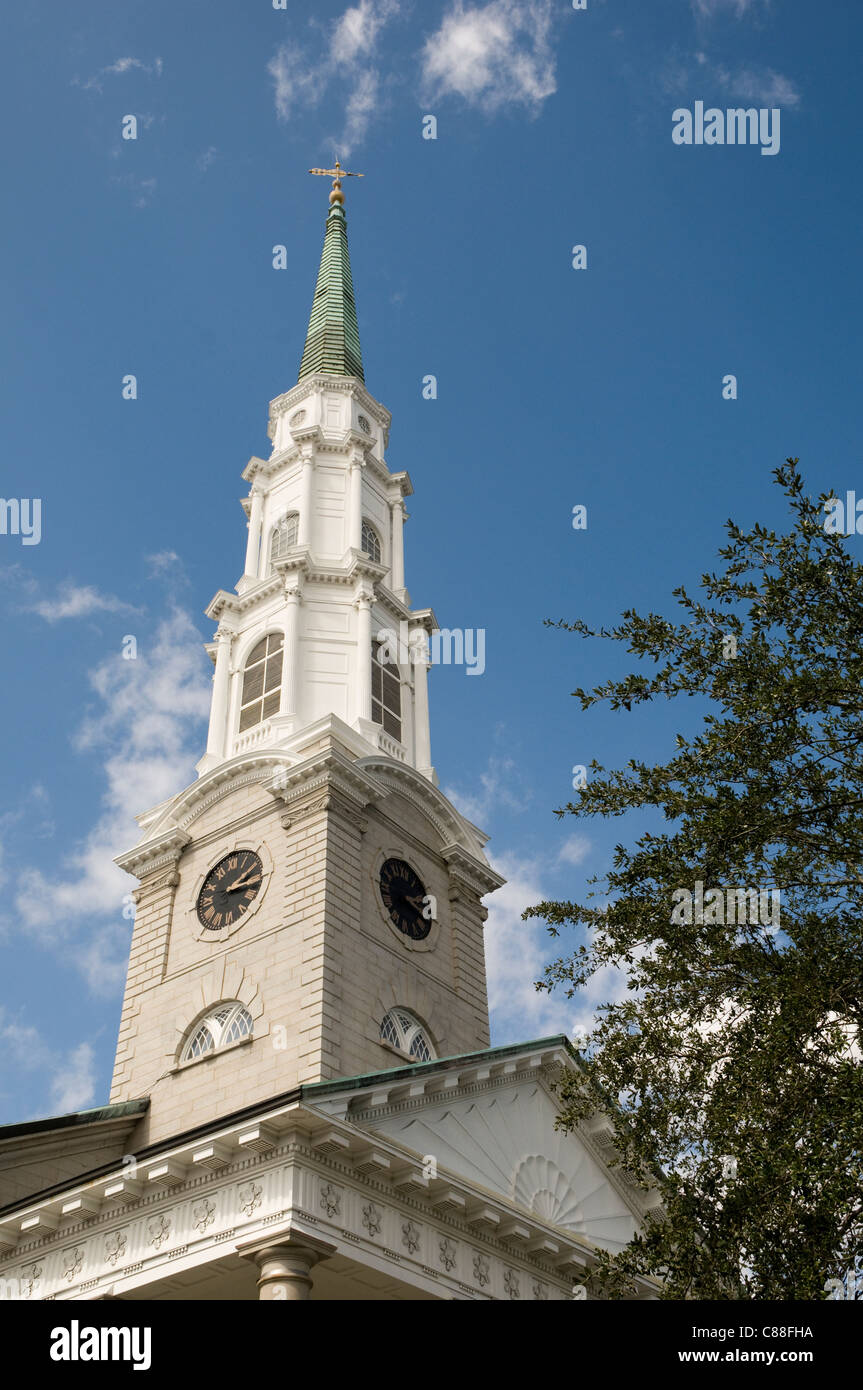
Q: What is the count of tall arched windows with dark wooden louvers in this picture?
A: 2